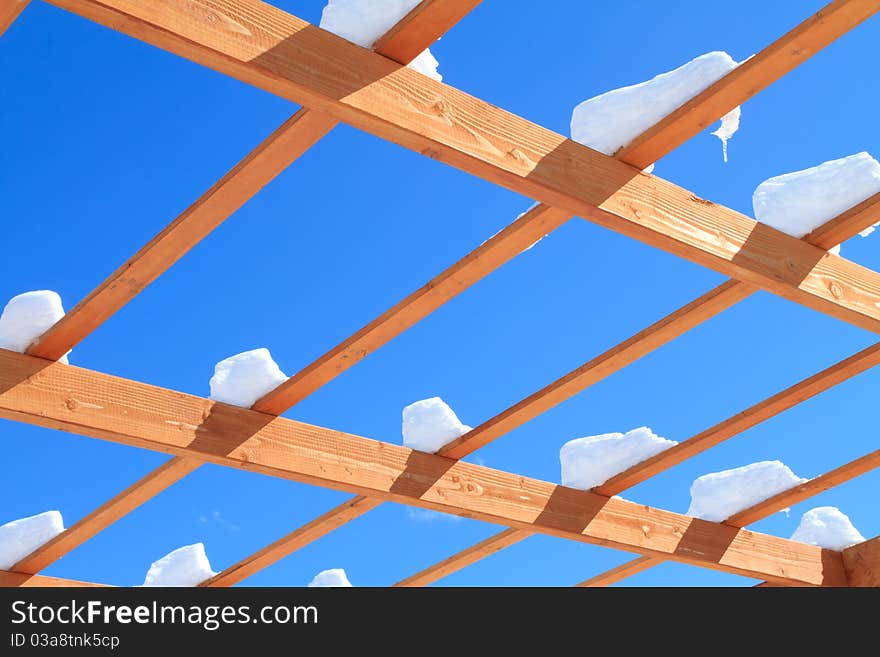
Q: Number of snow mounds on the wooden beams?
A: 12